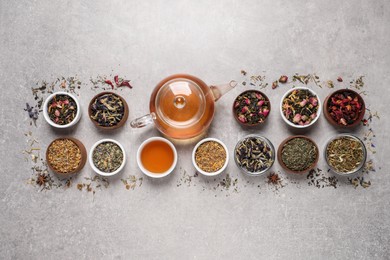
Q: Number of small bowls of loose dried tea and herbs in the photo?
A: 11